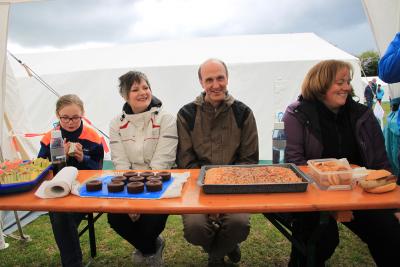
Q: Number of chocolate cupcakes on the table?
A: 10